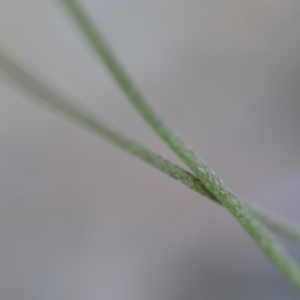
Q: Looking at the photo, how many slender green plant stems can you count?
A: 2